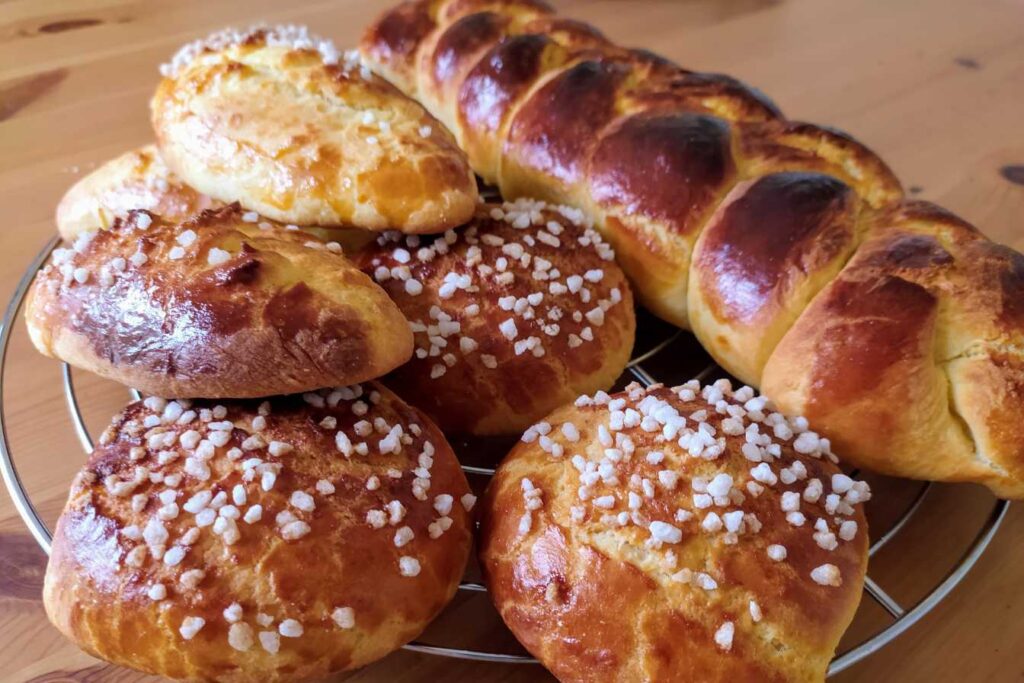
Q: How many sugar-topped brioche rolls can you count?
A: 6